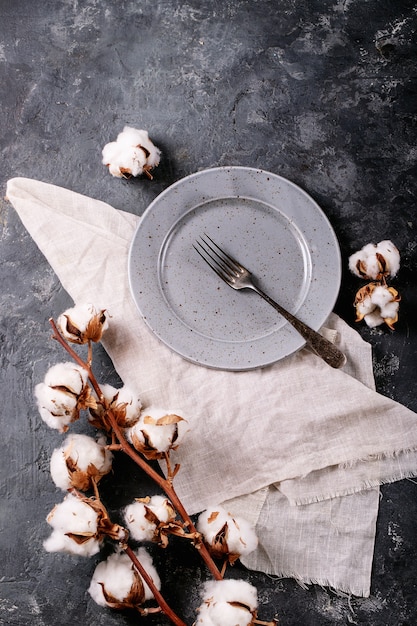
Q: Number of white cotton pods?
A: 13